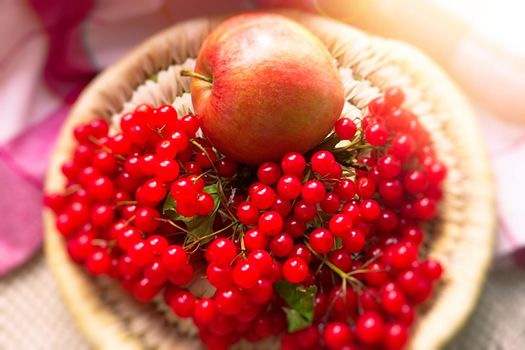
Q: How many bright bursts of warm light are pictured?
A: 1